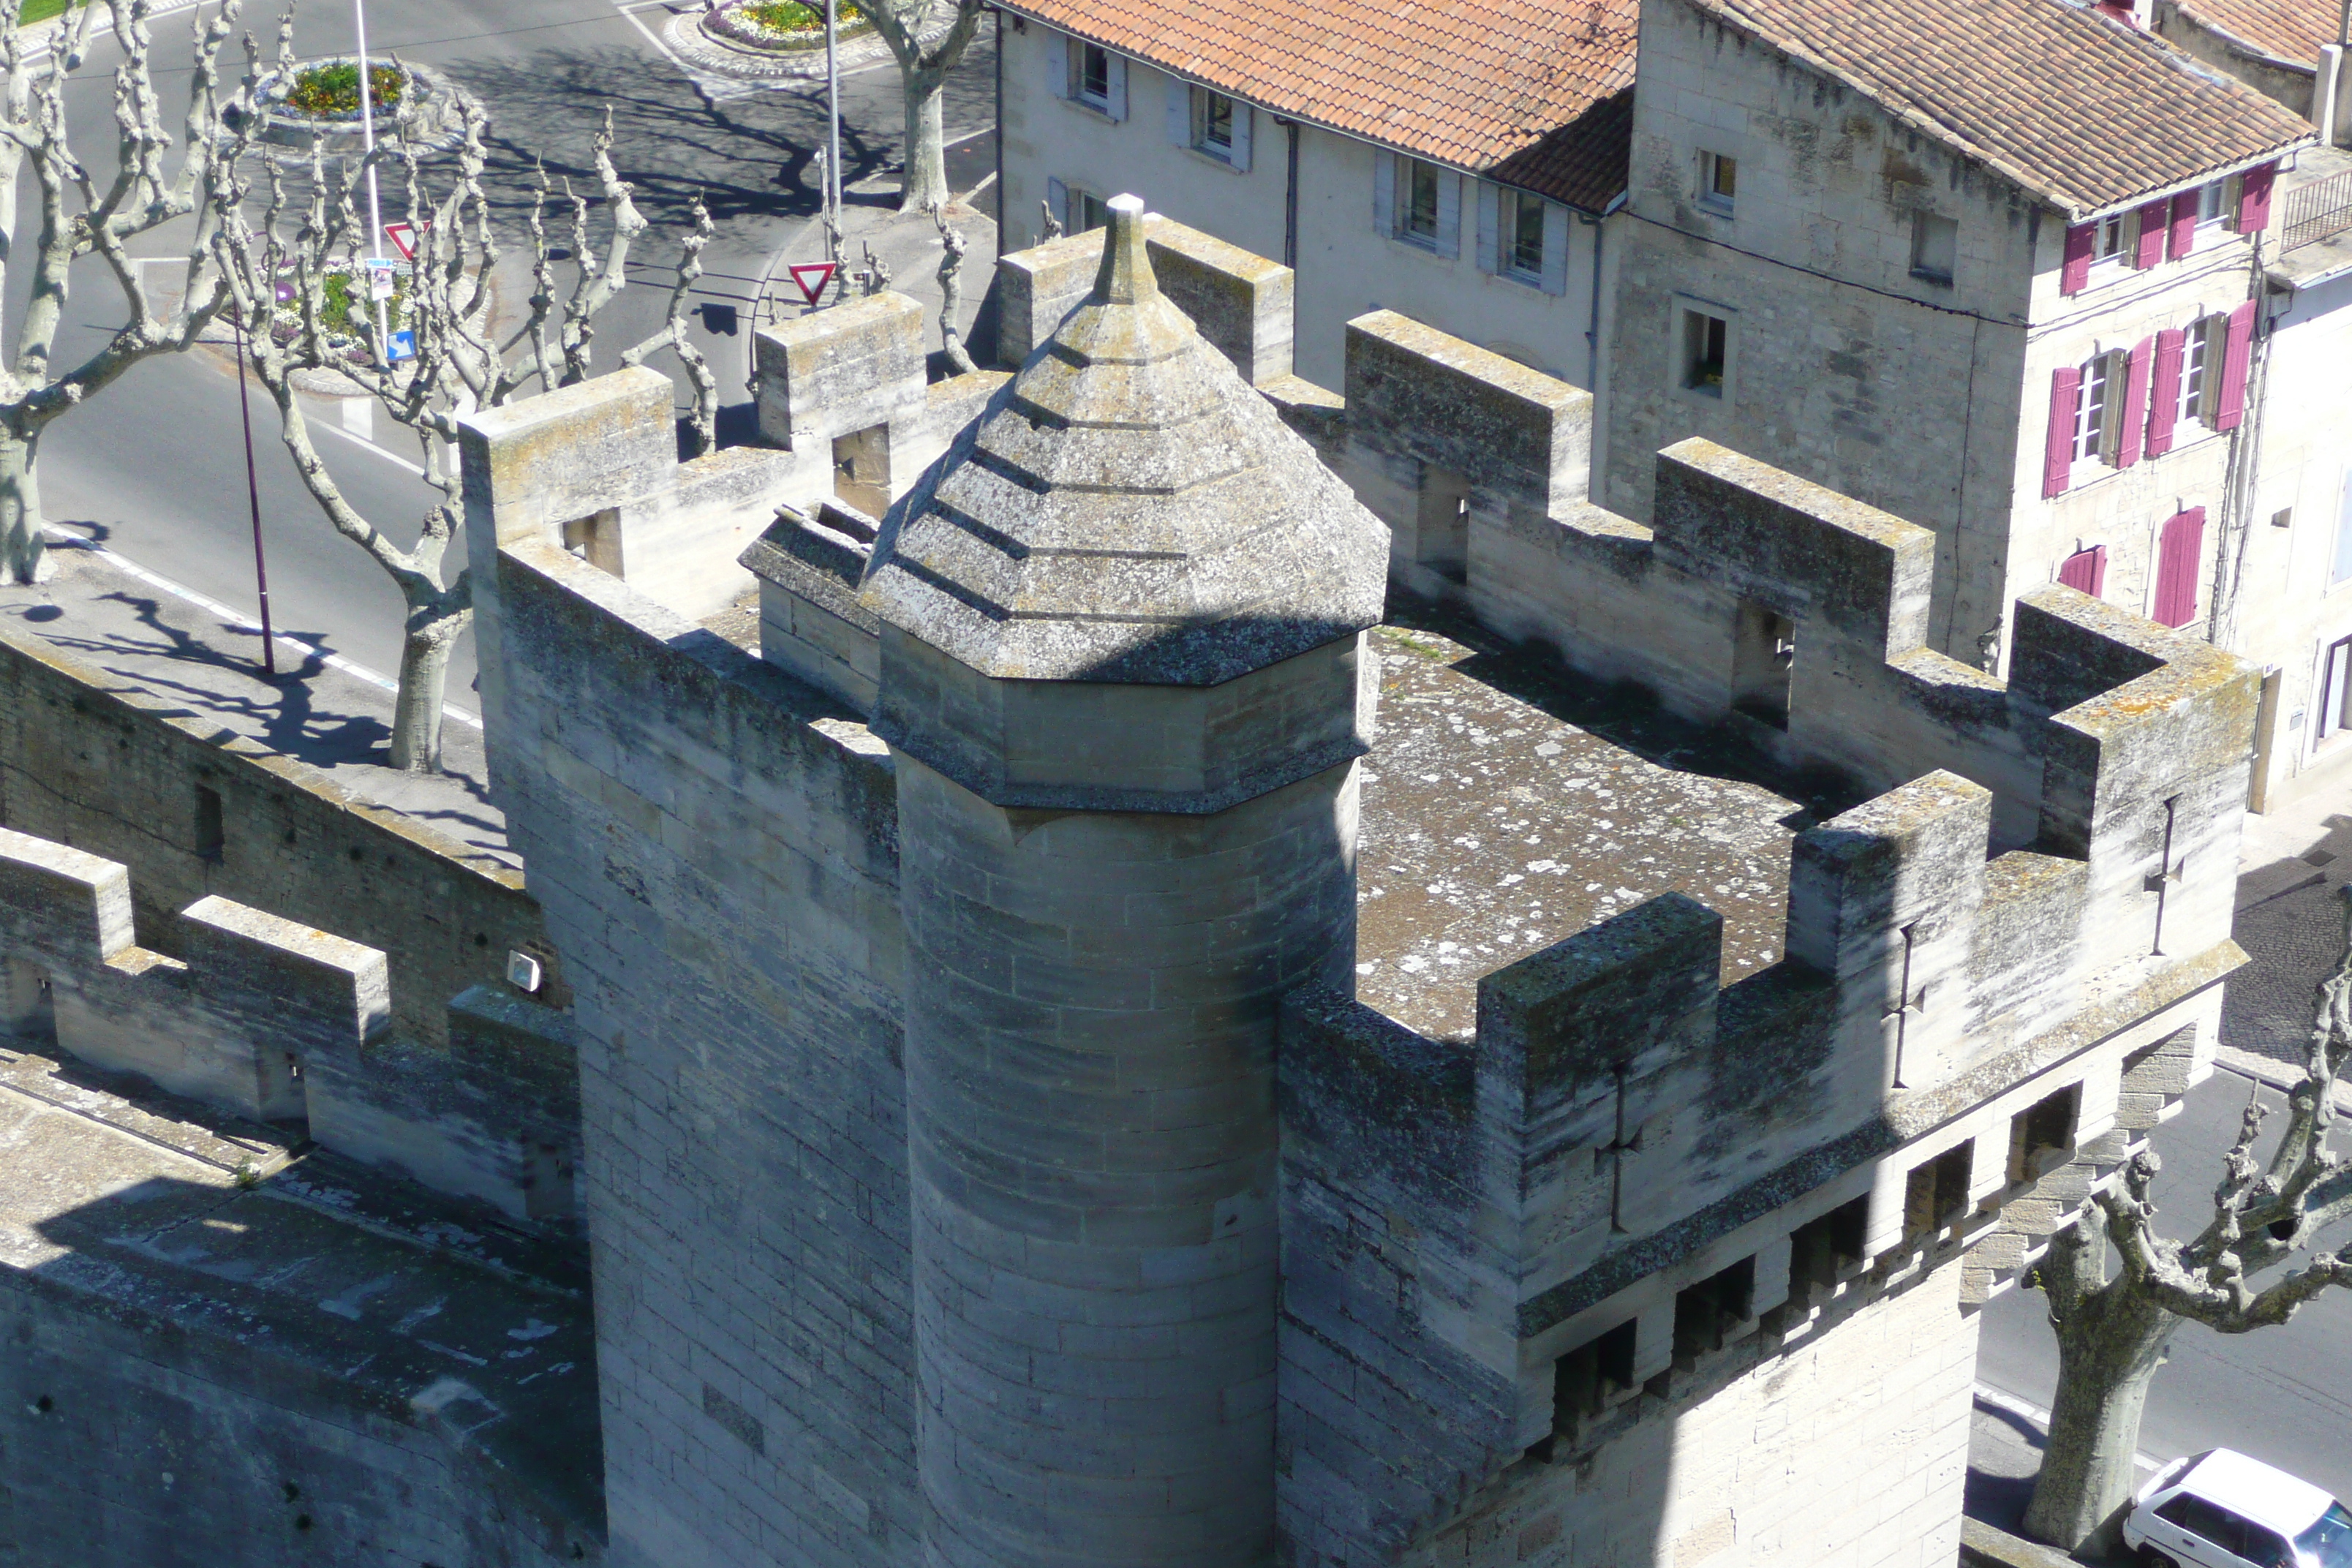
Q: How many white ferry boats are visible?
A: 0